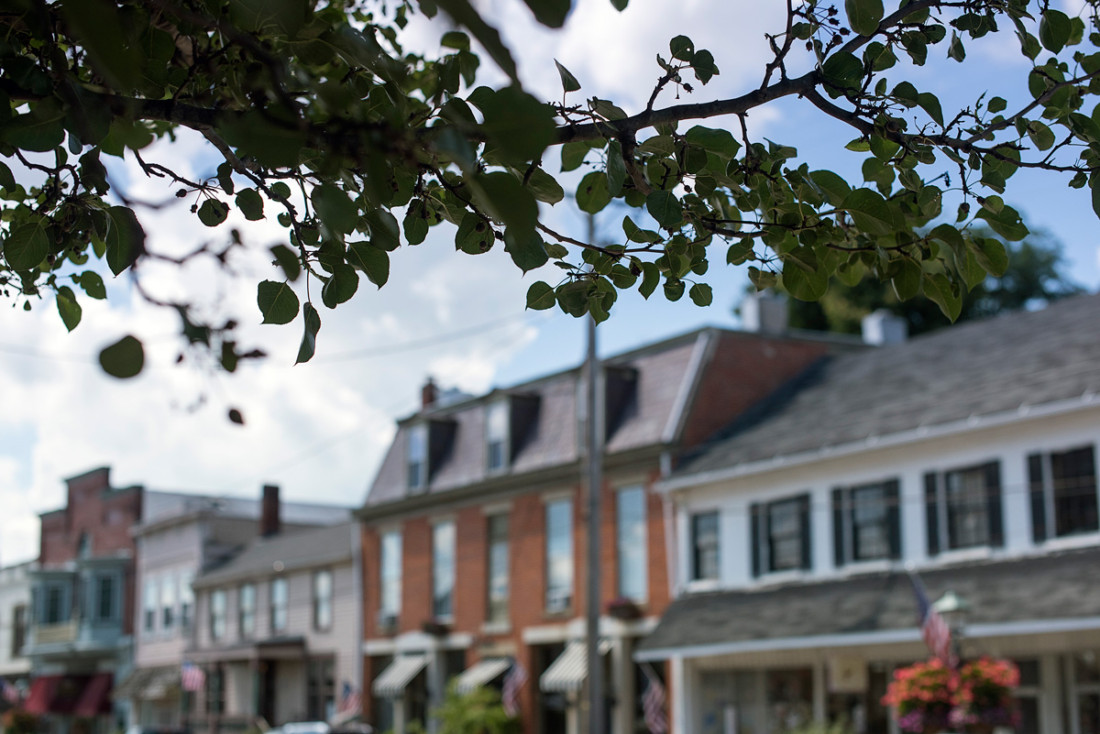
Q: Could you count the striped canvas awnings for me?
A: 3